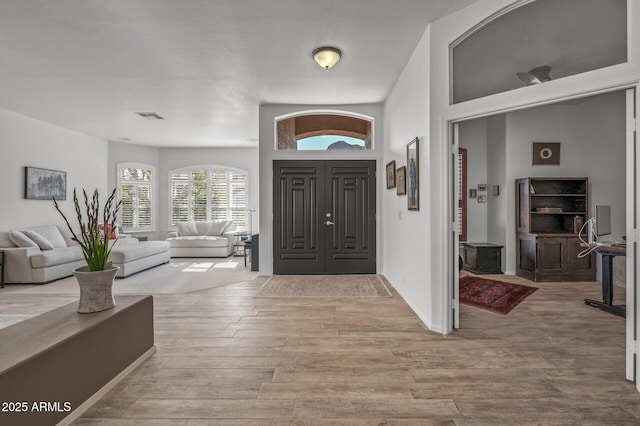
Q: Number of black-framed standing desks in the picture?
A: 1